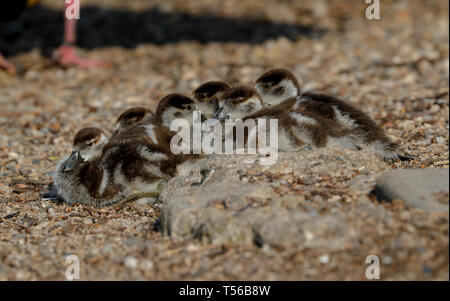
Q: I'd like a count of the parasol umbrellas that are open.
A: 0